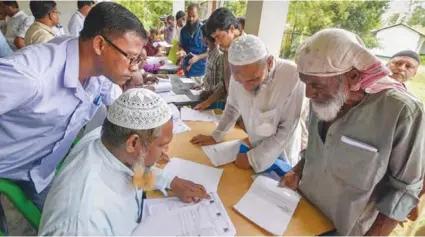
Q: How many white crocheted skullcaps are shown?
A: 2